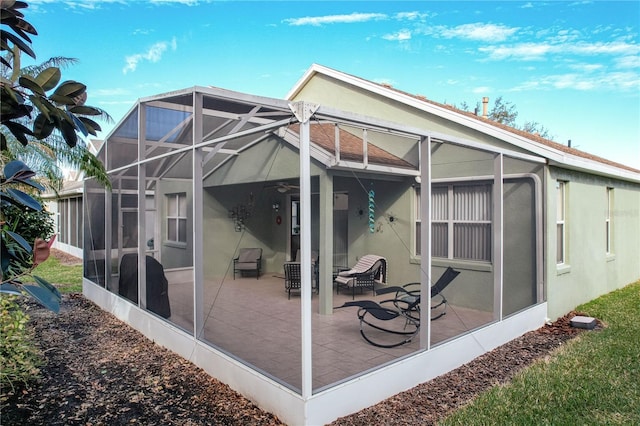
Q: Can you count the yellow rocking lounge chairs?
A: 0